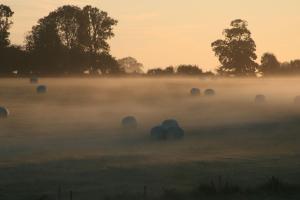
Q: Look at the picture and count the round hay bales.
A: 11